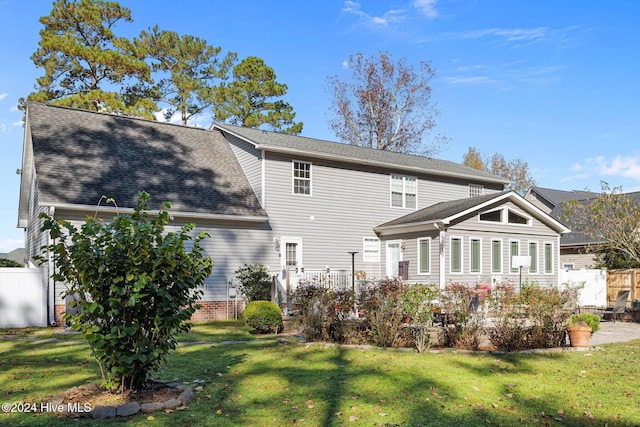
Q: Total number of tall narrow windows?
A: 7